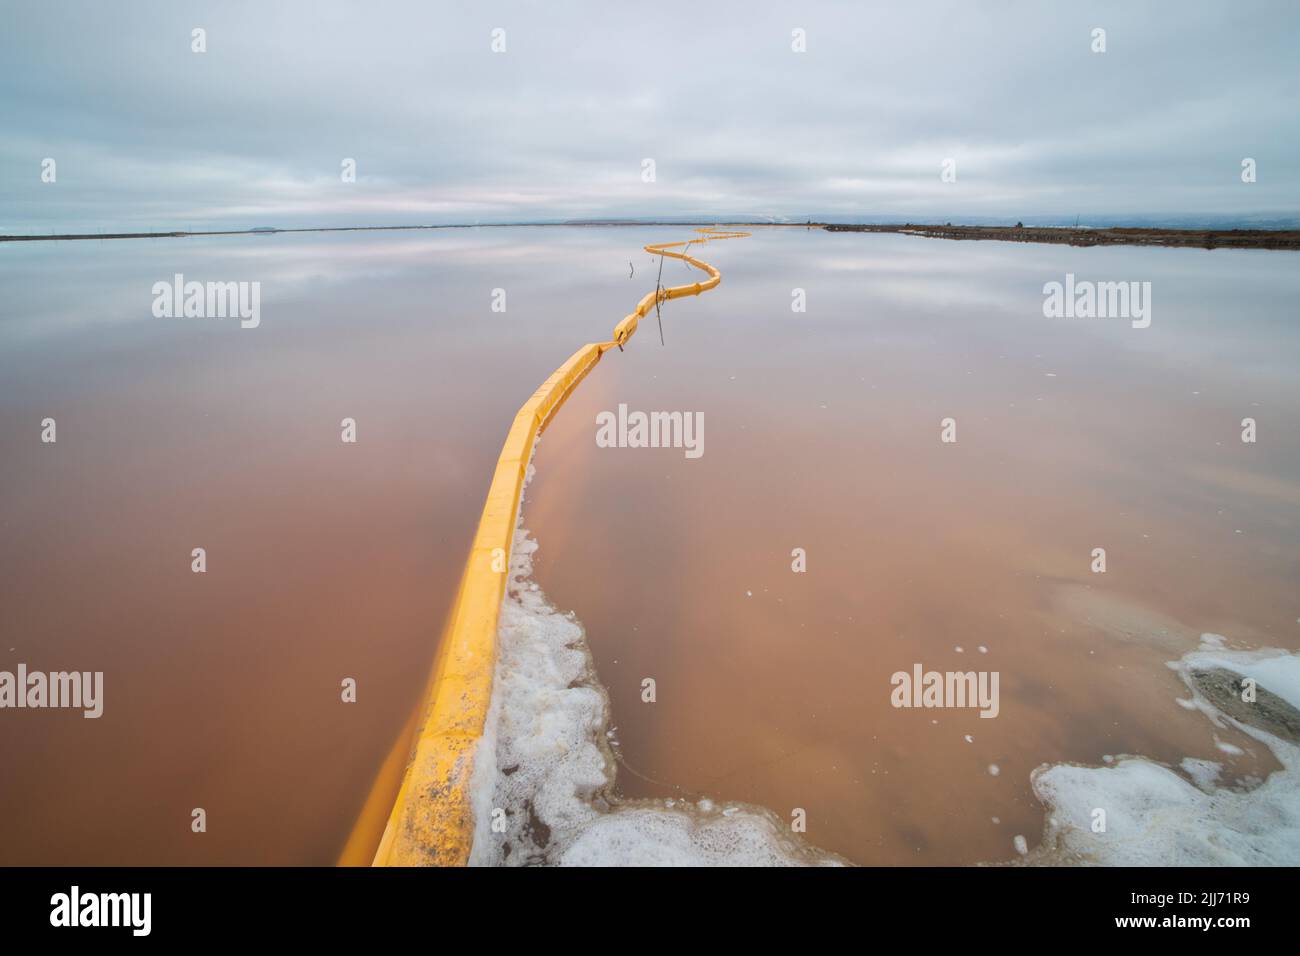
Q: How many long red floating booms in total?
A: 0